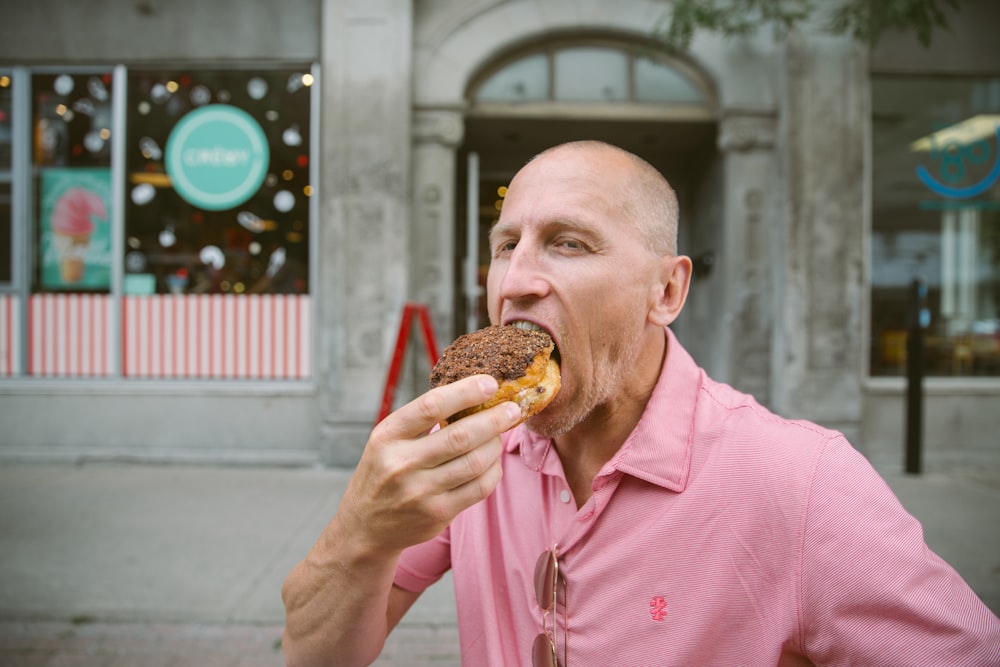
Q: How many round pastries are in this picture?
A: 1